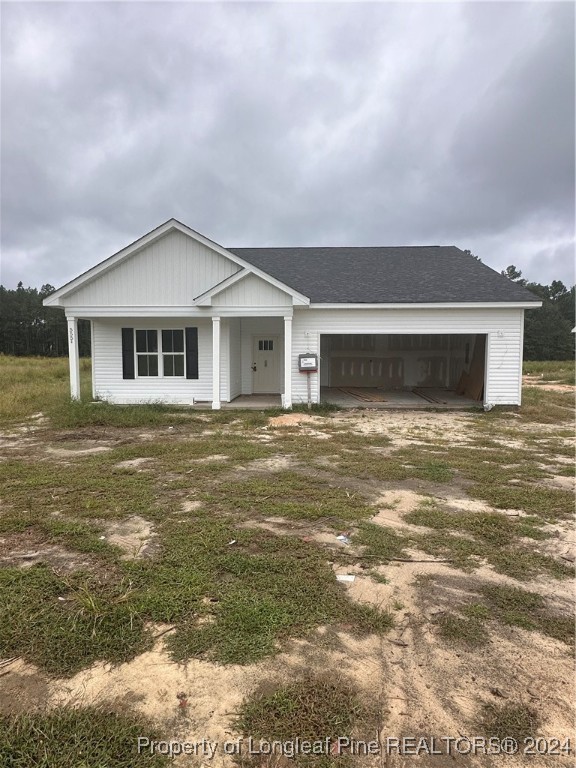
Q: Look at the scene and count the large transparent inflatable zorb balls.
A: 0